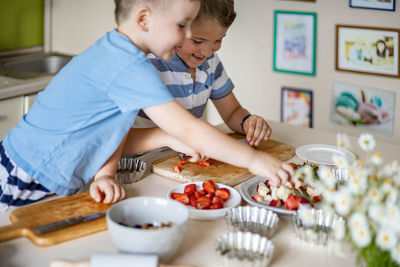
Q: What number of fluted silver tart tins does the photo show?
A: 5